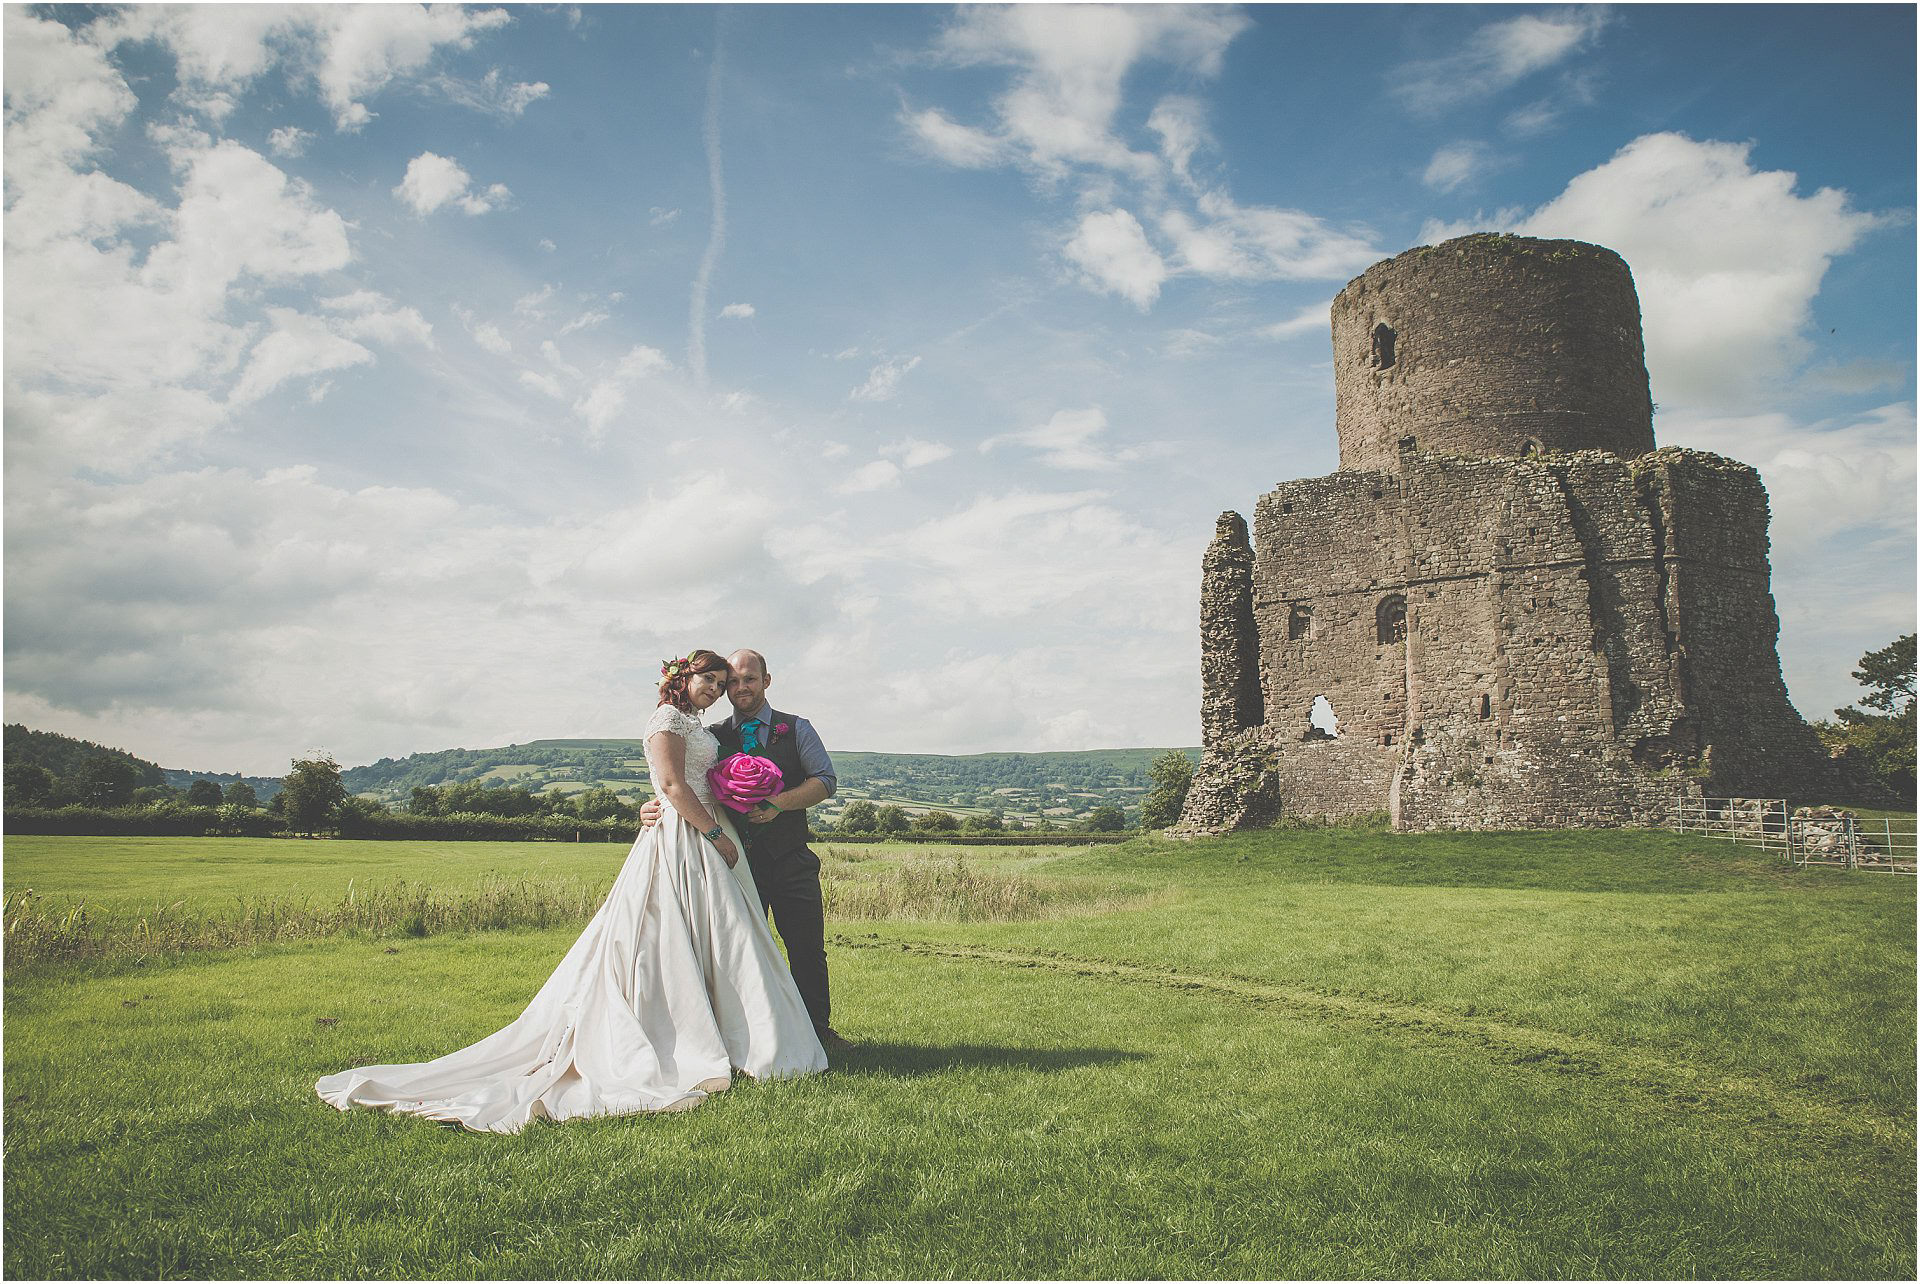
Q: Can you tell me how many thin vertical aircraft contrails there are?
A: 1